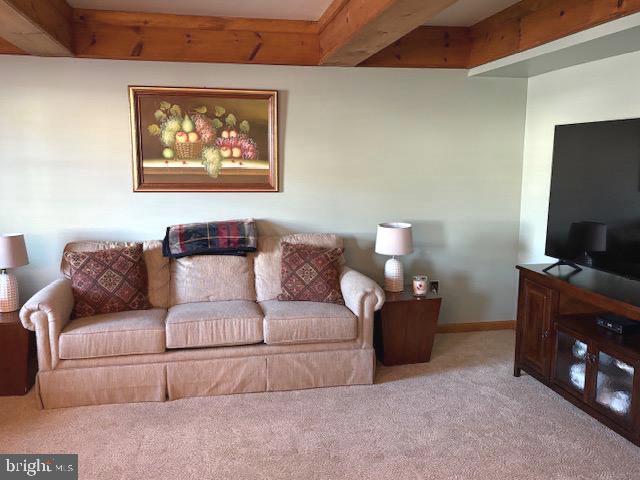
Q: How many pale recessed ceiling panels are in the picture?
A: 2